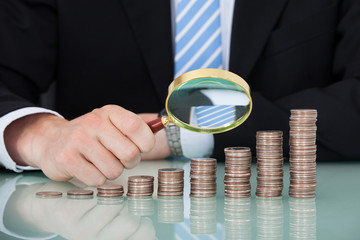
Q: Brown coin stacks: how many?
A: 9